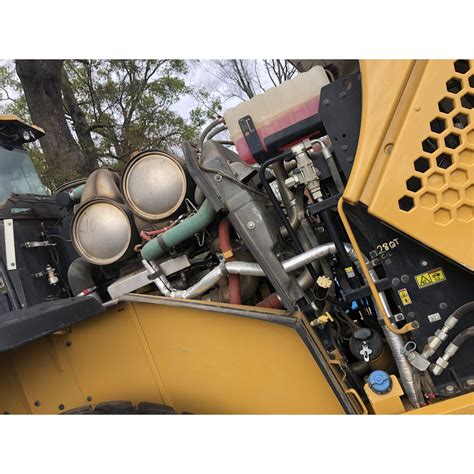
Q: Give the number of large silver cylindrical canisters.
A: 2